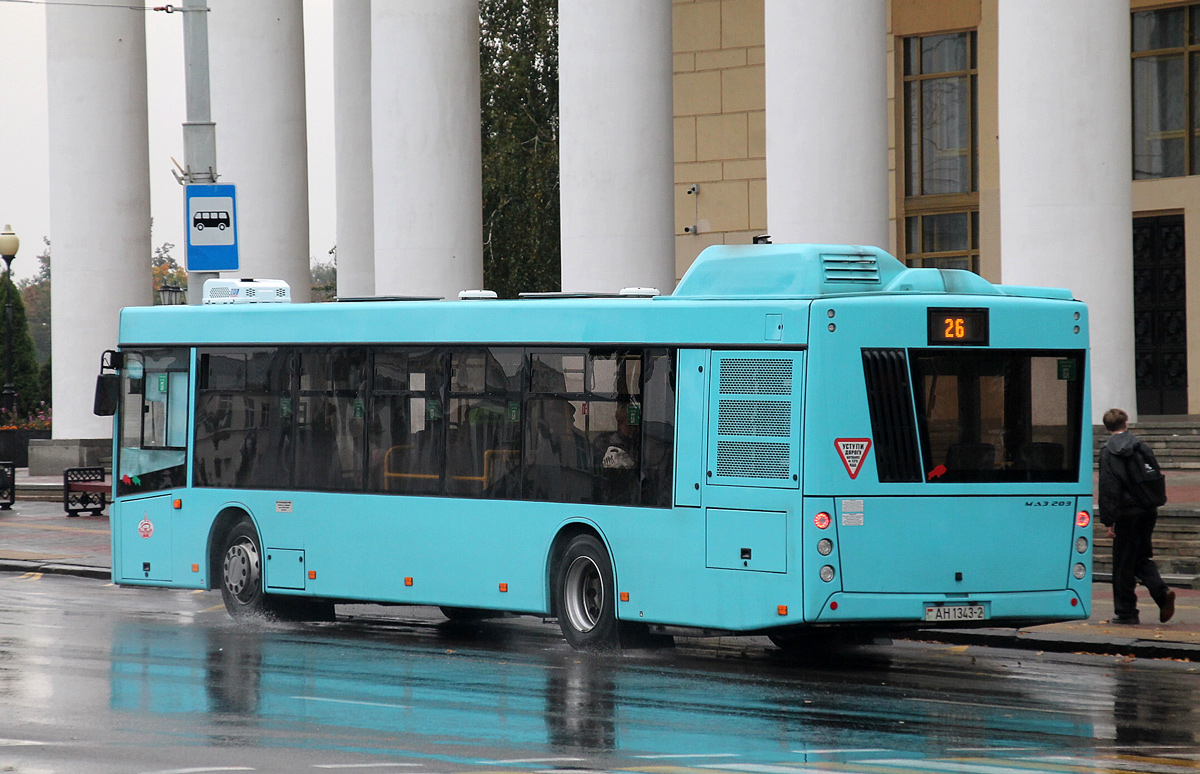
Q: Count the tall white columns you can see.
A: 7